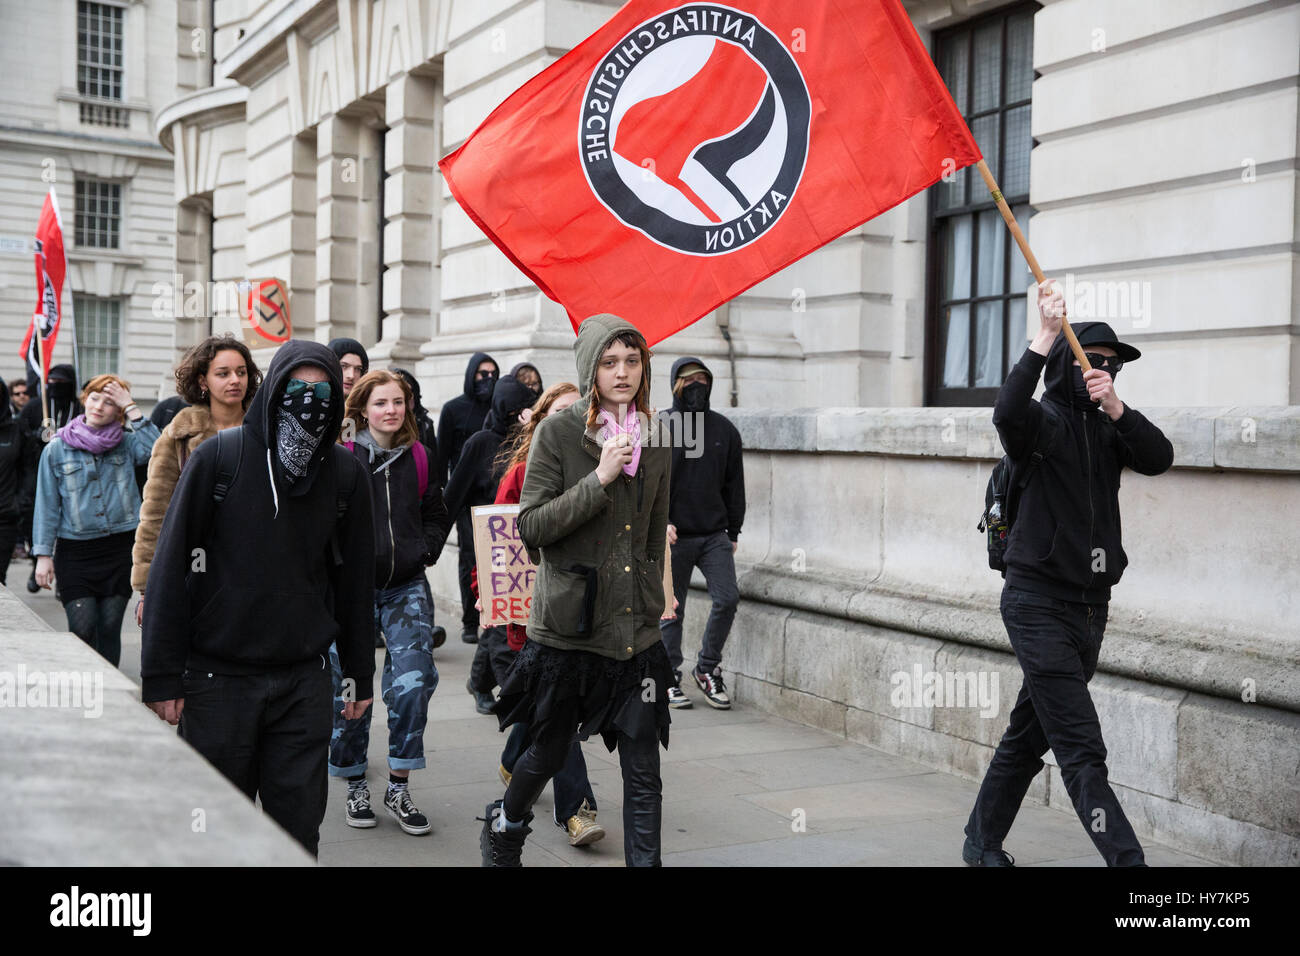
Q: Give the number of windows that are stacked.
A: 3